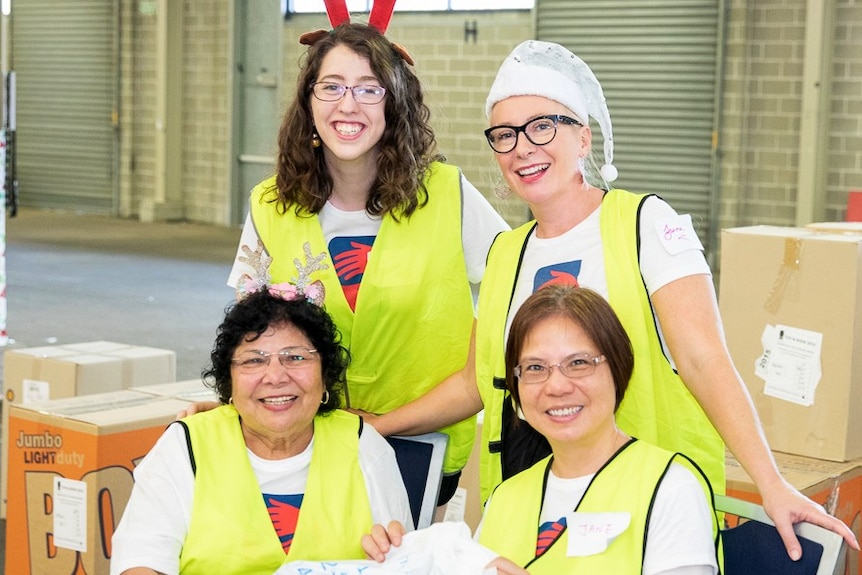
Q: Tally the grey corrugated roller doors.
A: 2